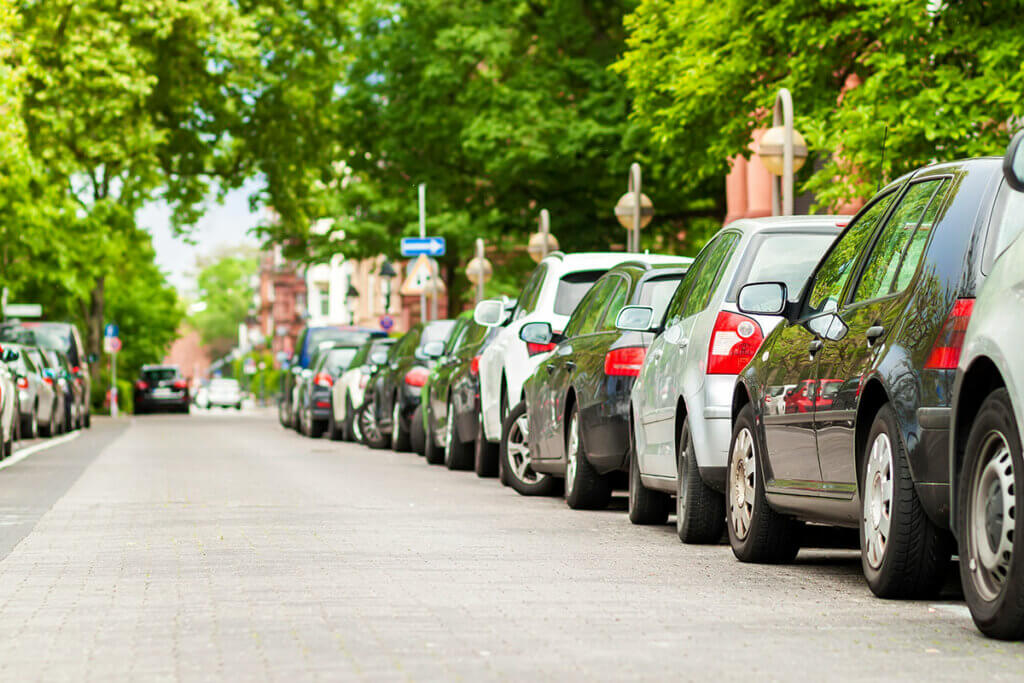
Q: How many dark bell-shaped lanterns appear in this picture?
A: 2